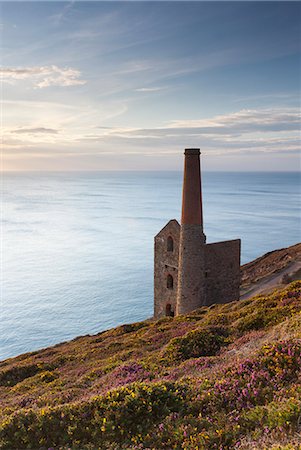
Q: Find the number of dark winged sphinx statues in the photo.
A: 0